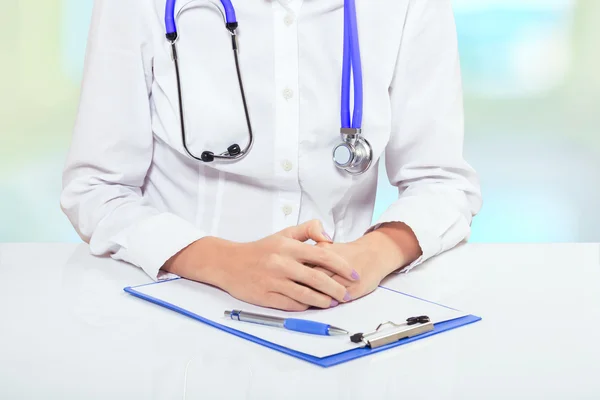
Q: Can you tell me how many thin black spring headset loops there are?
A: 1